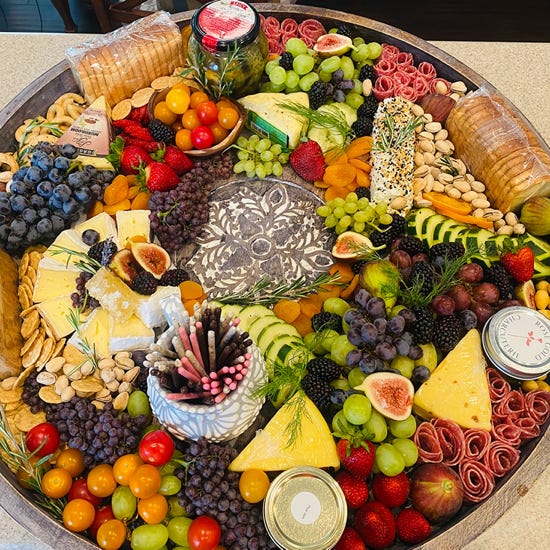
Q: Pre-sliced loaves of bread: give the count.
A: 2